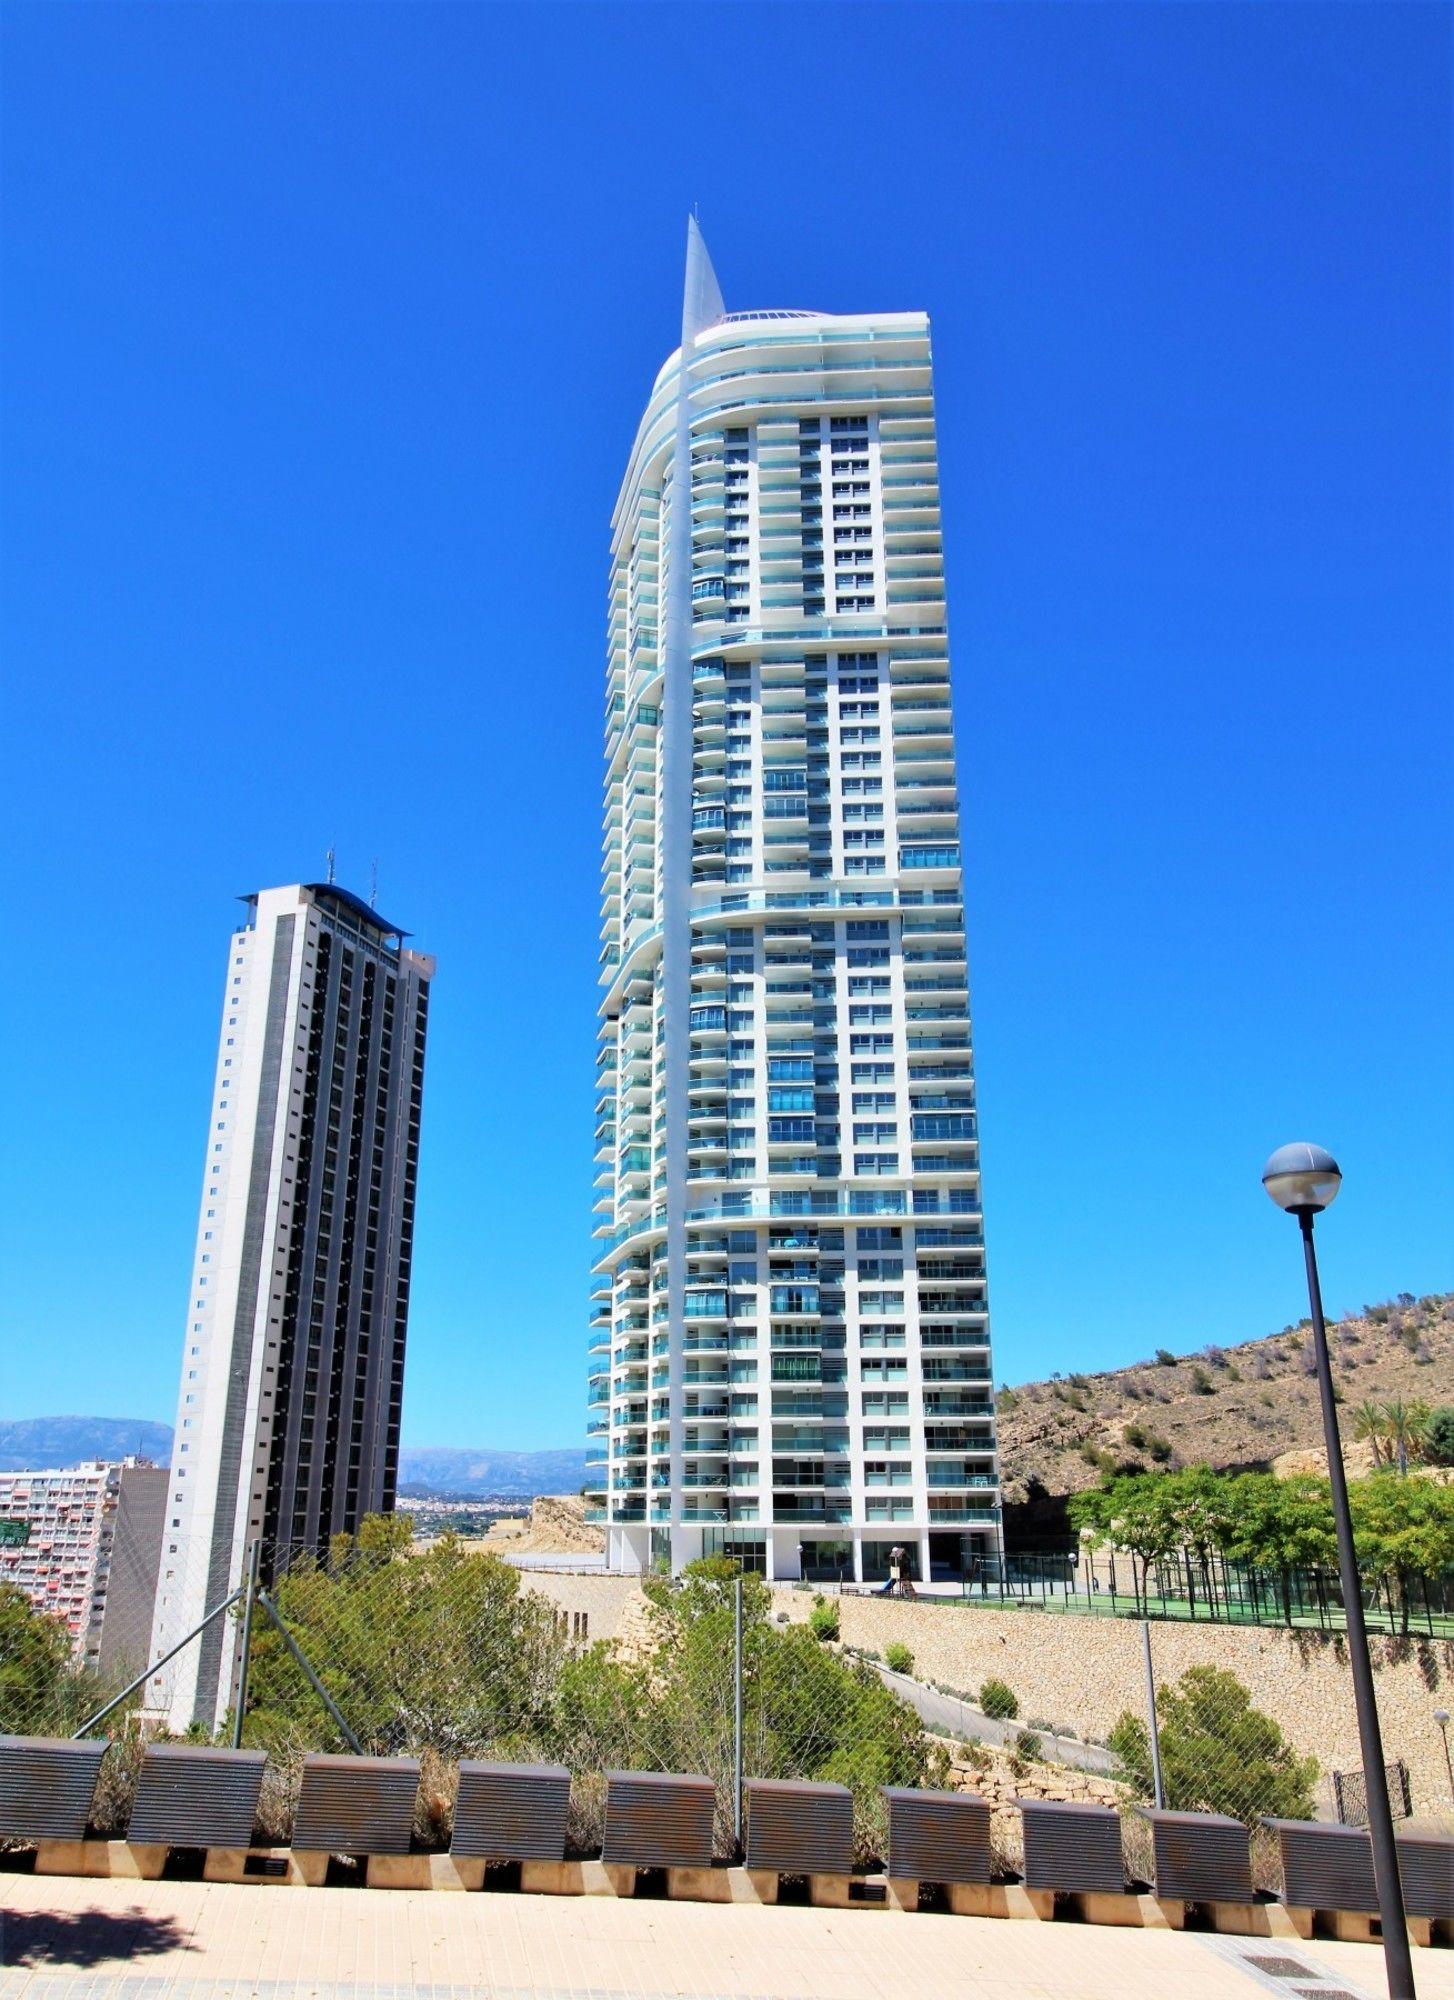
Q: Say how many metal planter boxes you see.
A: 11